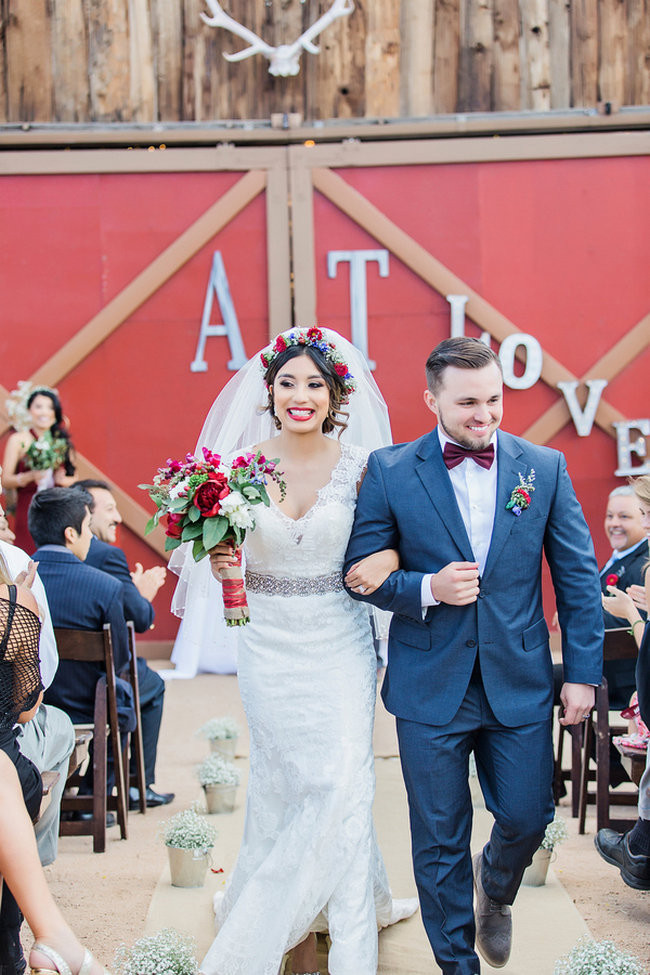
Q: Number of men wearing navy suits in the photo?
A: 3